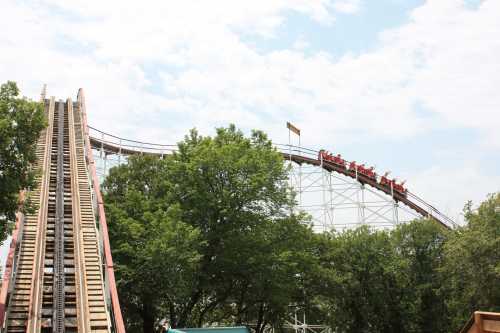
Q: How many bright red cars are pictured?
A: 3